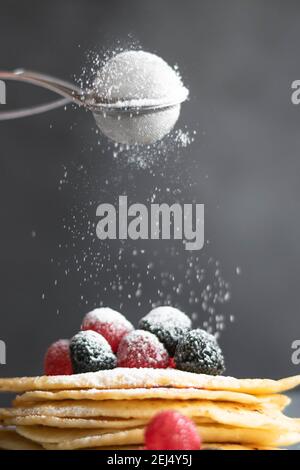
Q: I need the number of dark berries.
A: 3